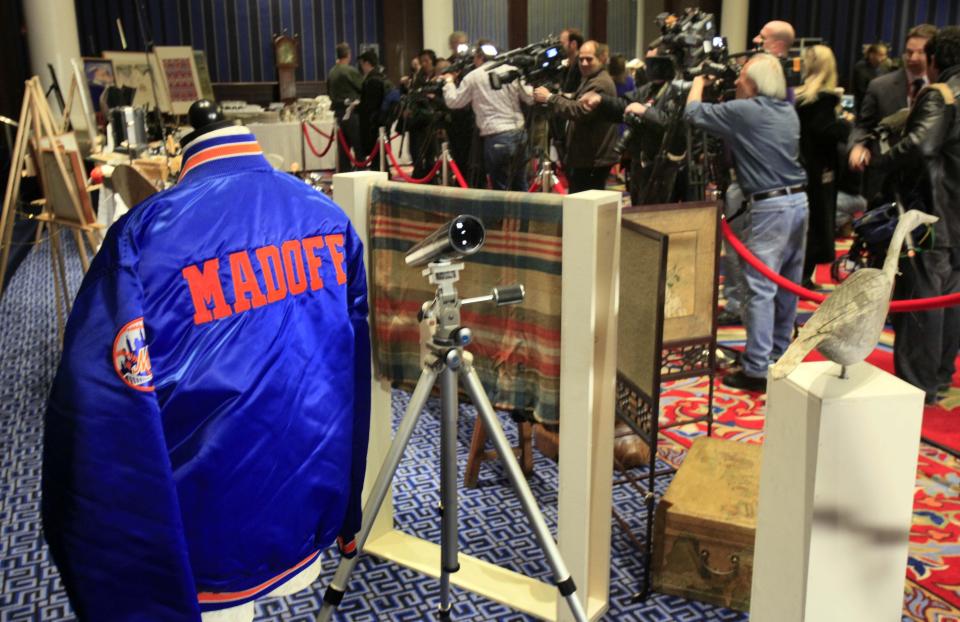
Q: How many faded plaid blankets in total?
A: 1